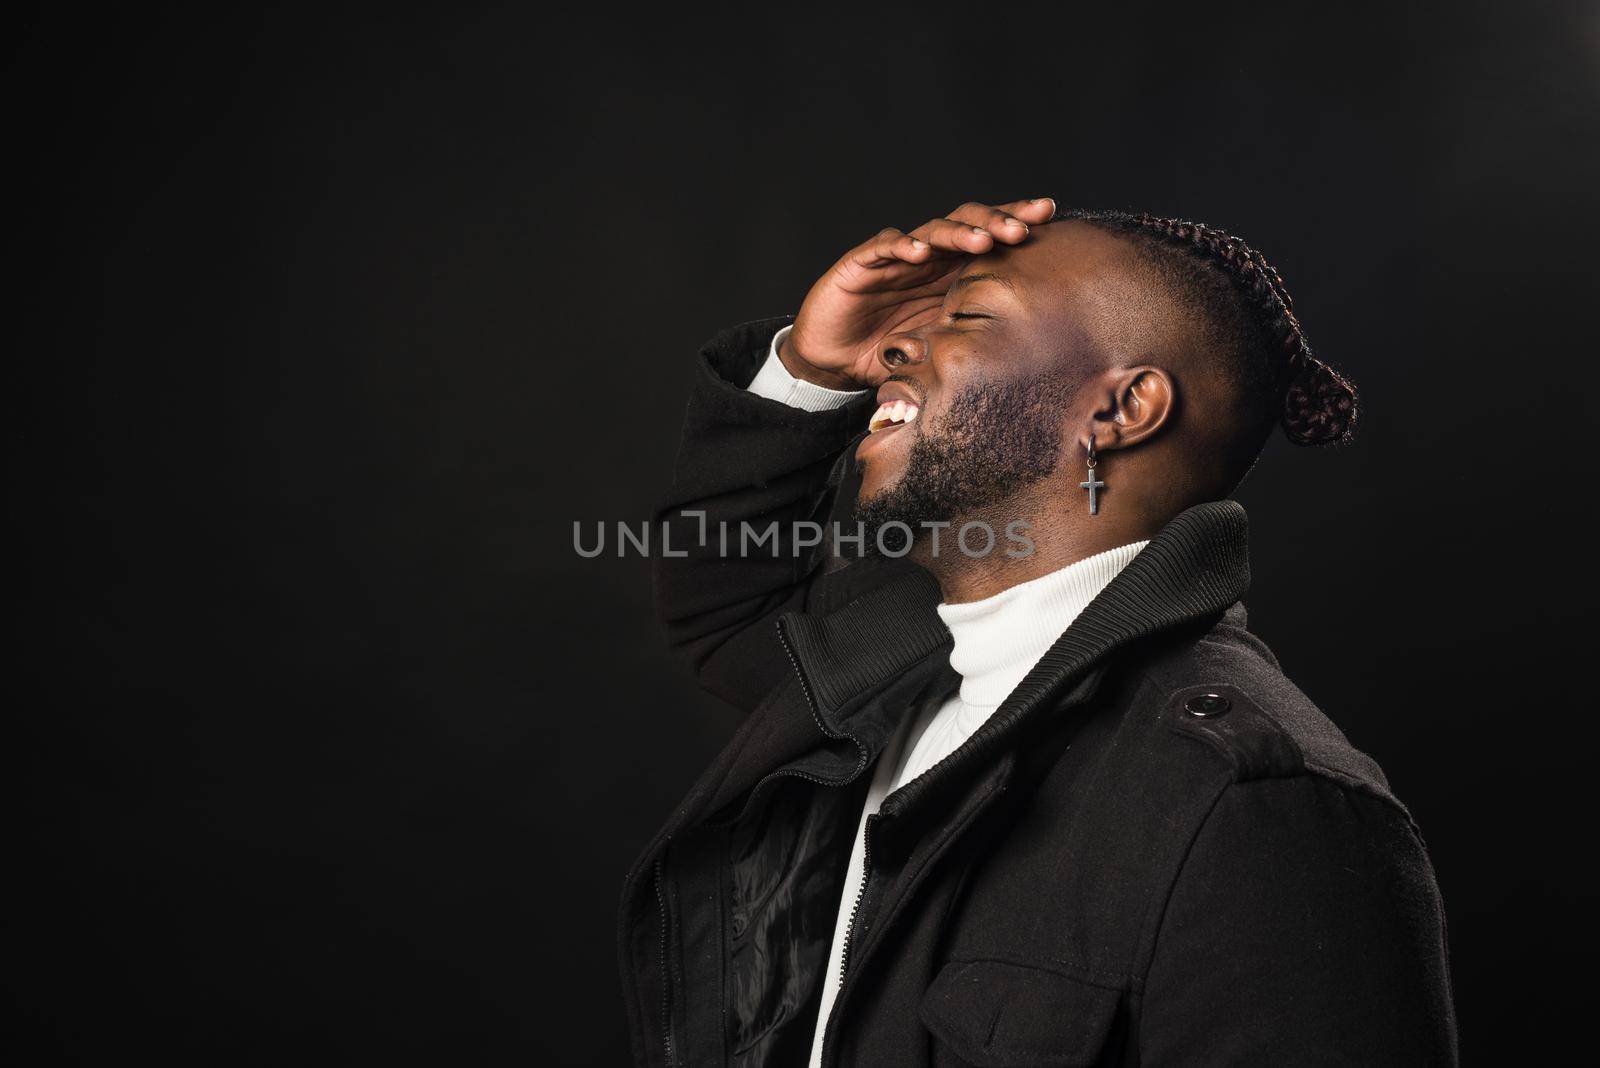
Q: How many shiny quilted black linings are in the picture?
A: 1